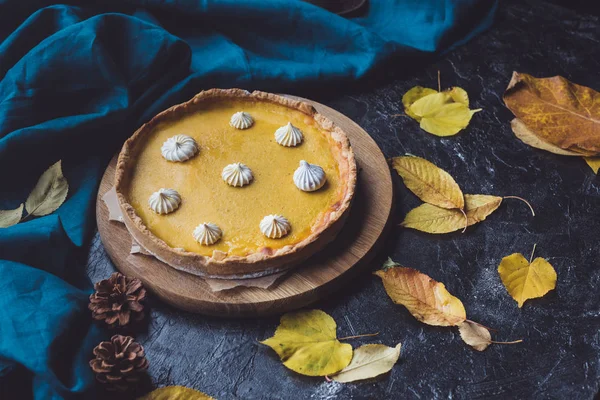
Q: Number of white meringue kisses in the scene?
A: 8